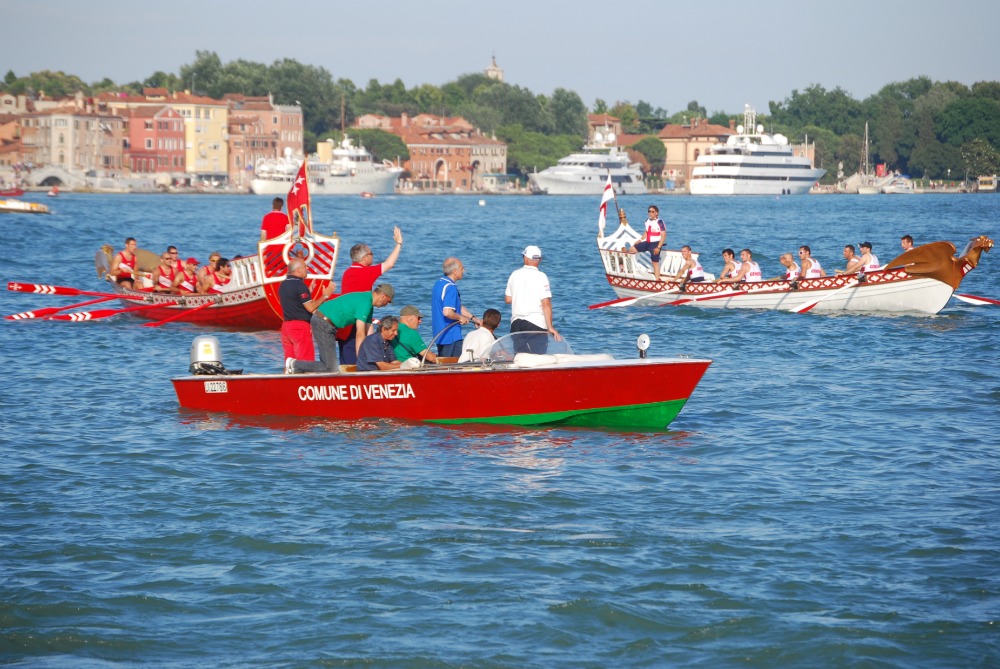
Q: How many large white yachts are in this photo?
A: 3